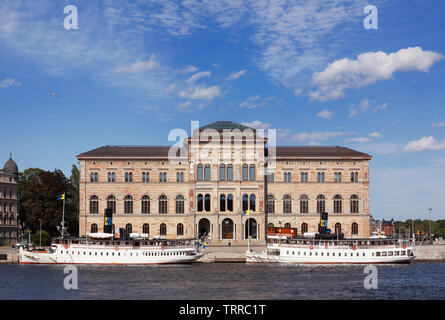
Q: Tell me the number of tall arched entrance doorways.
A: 3